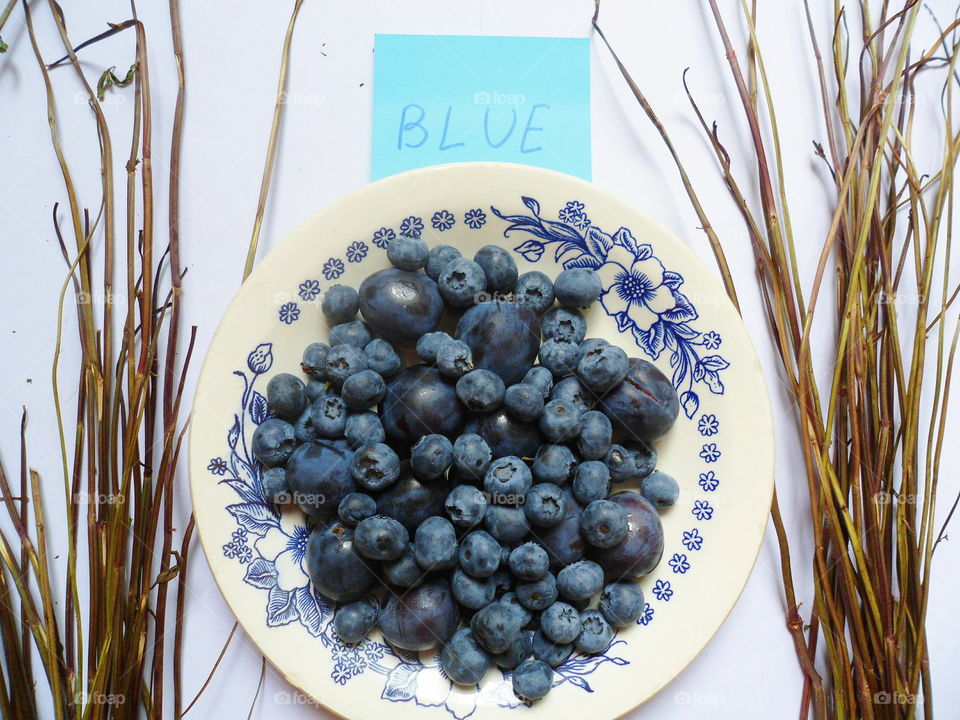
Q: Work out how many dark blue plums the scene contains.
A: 11